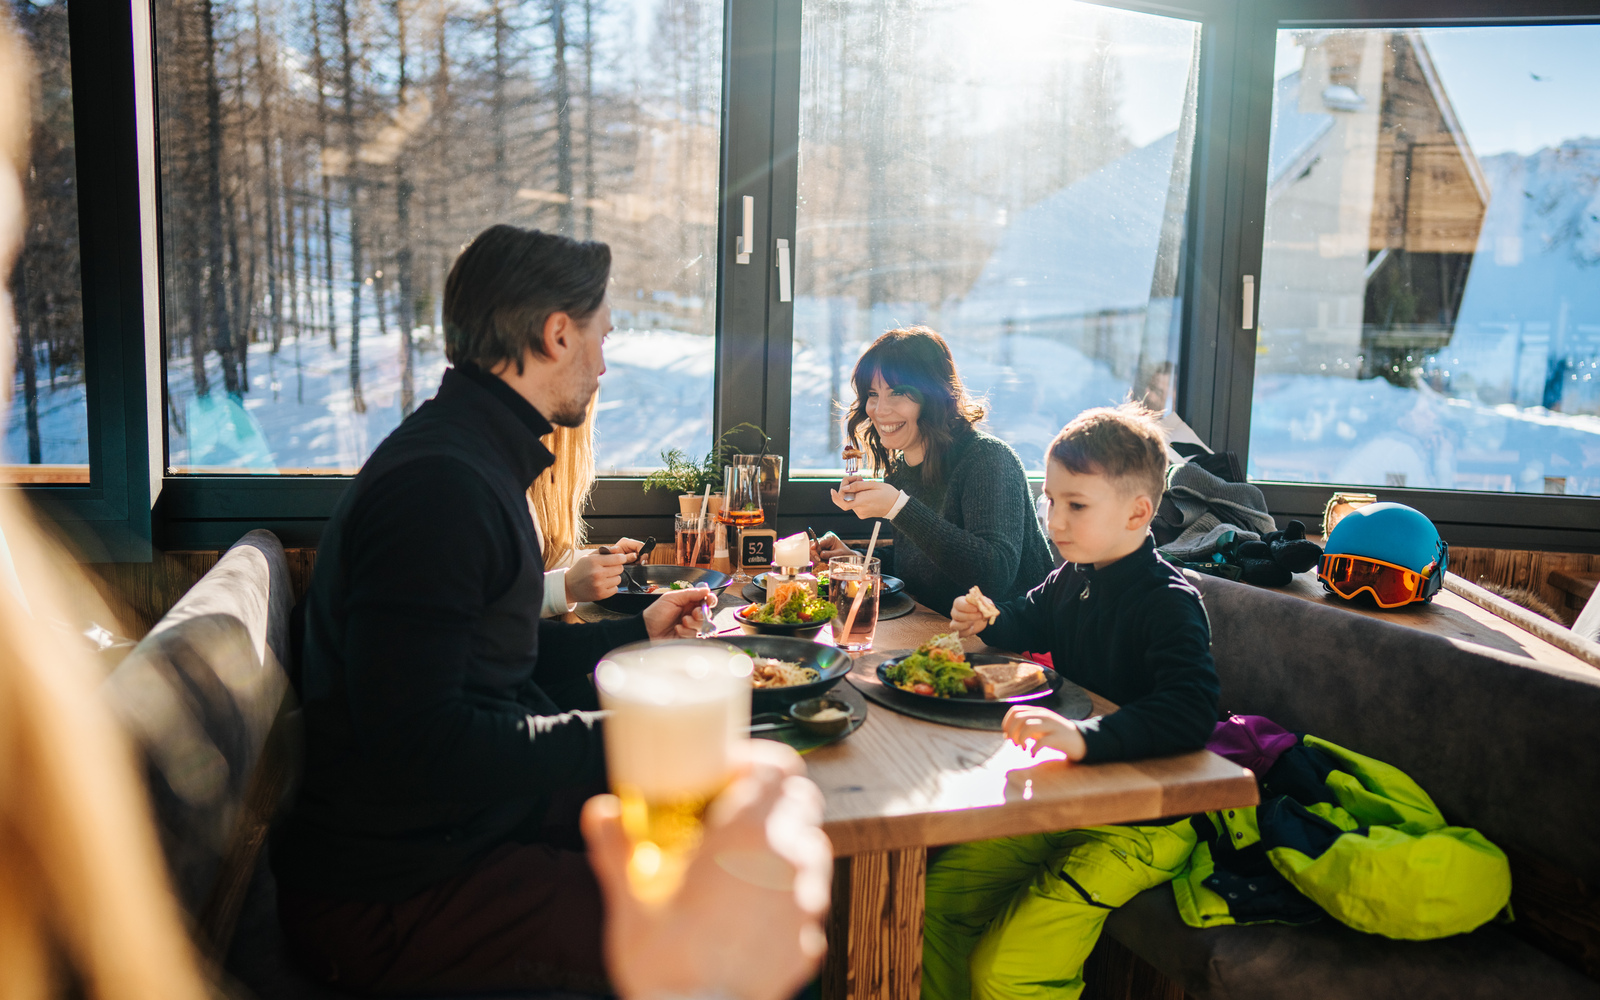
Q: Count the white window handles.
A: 3